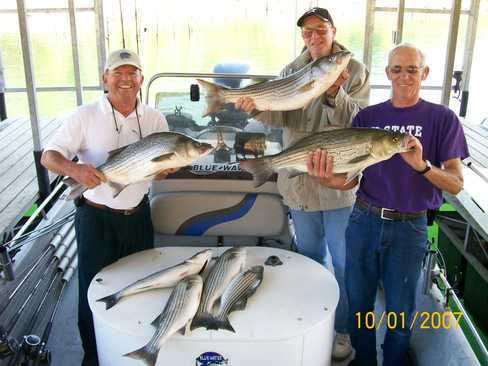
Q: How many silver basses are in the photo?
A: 7